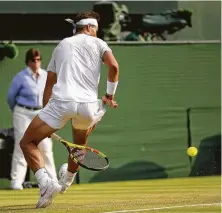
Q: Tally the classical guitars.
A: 0